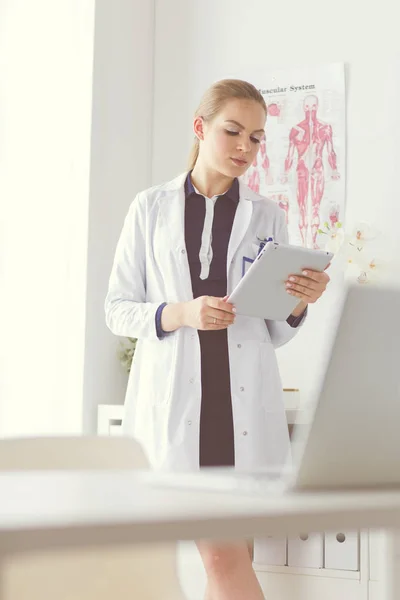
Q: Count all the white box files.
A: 3